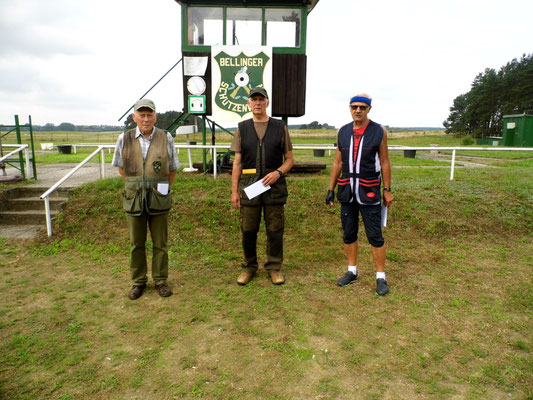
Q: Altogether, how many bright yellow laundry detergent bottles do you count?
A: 0